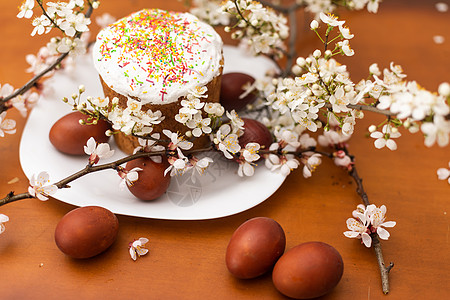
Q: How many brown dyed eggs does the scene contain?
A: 7